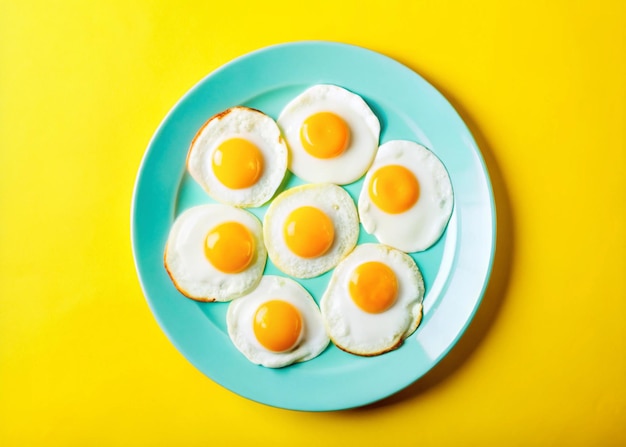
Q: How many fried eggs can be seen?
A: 7